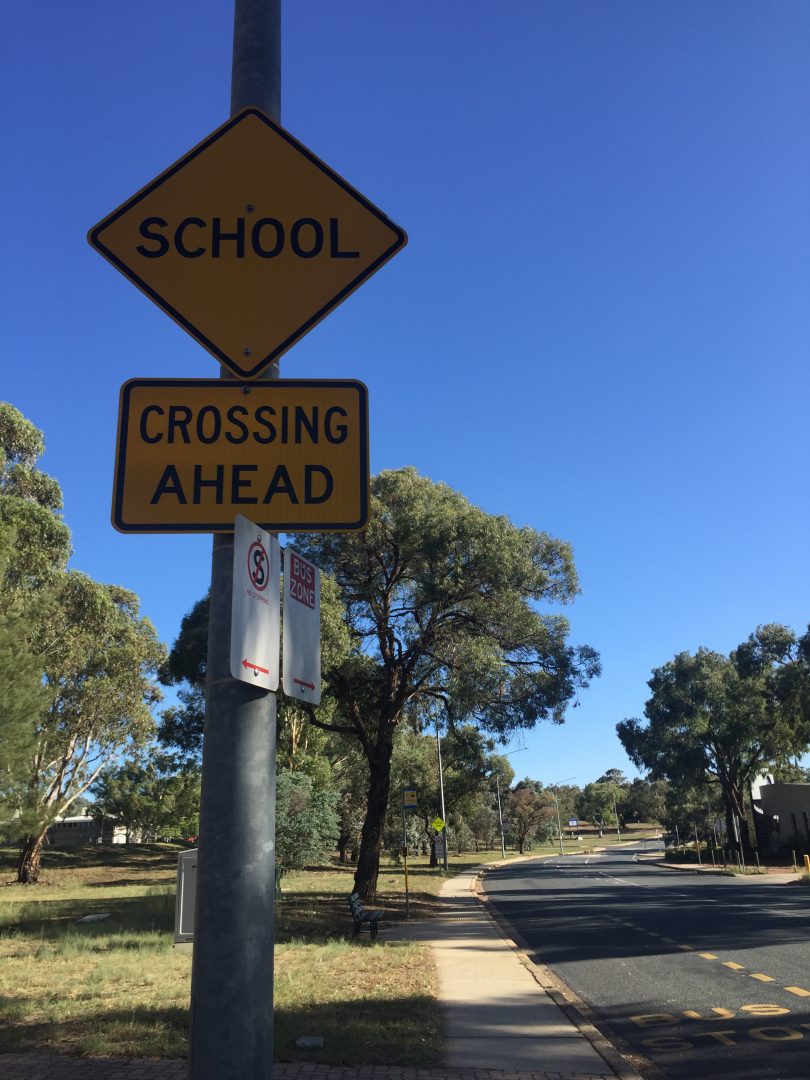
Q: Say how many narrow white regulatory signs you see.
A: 2